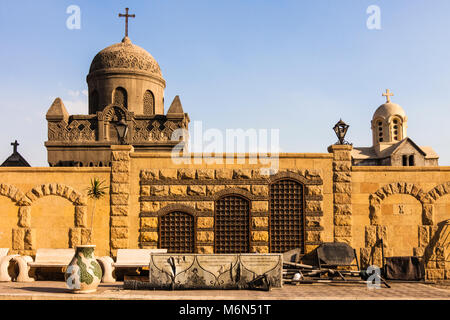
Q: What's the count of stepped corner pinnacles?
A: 2